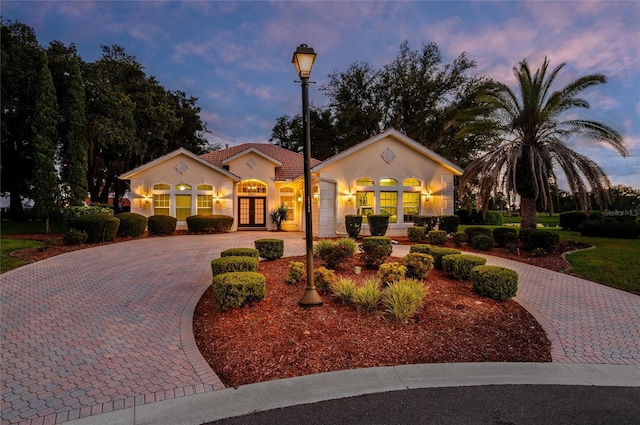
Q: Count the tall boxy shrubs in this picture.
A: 4